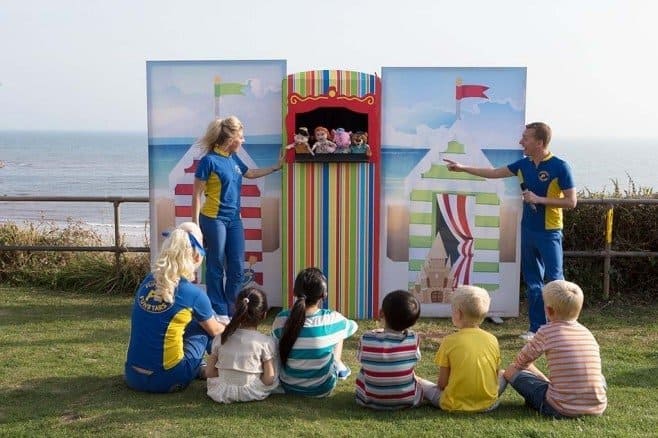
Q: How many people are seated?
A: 6